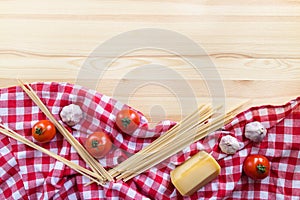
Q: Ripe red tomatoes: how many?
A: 4